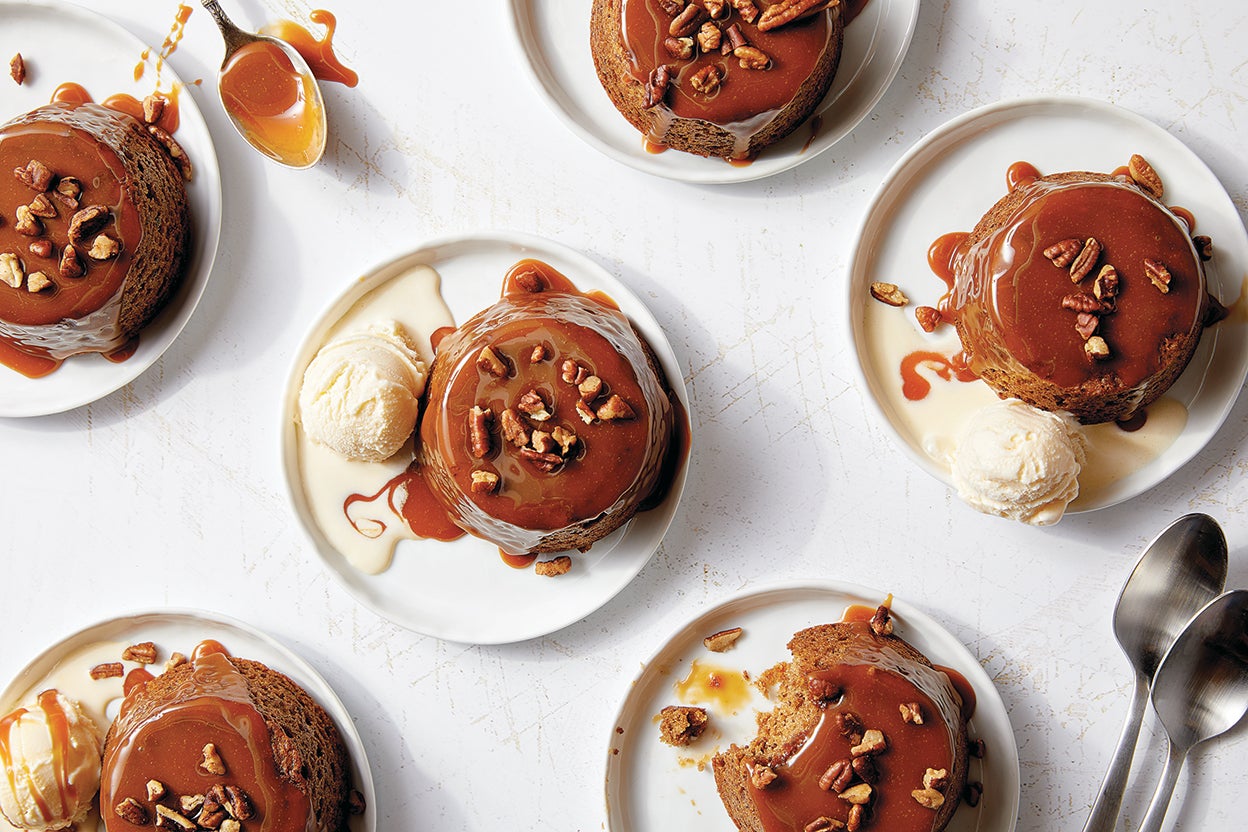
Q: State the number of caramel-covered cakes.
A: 6